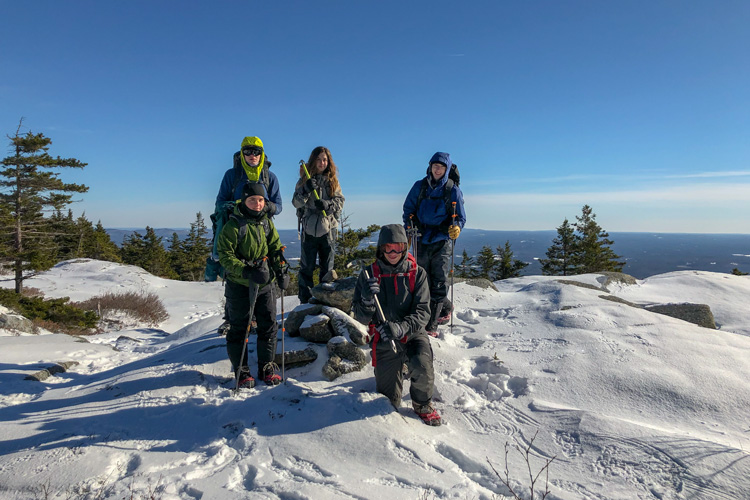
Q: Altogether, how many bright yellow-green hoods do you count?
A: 1